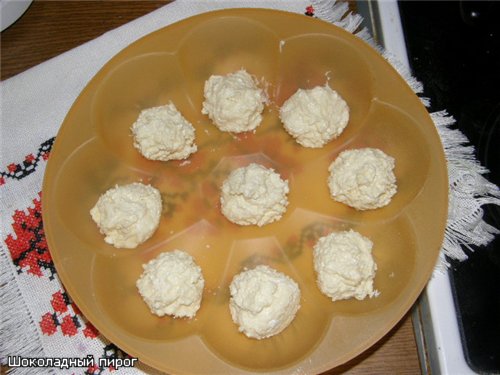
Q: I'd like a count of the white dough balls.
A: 9